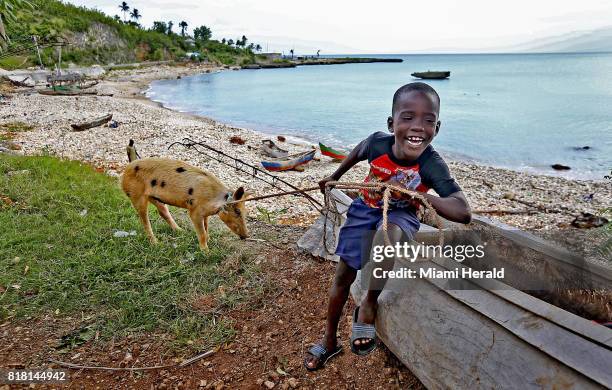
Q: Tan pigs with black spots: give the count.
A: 1